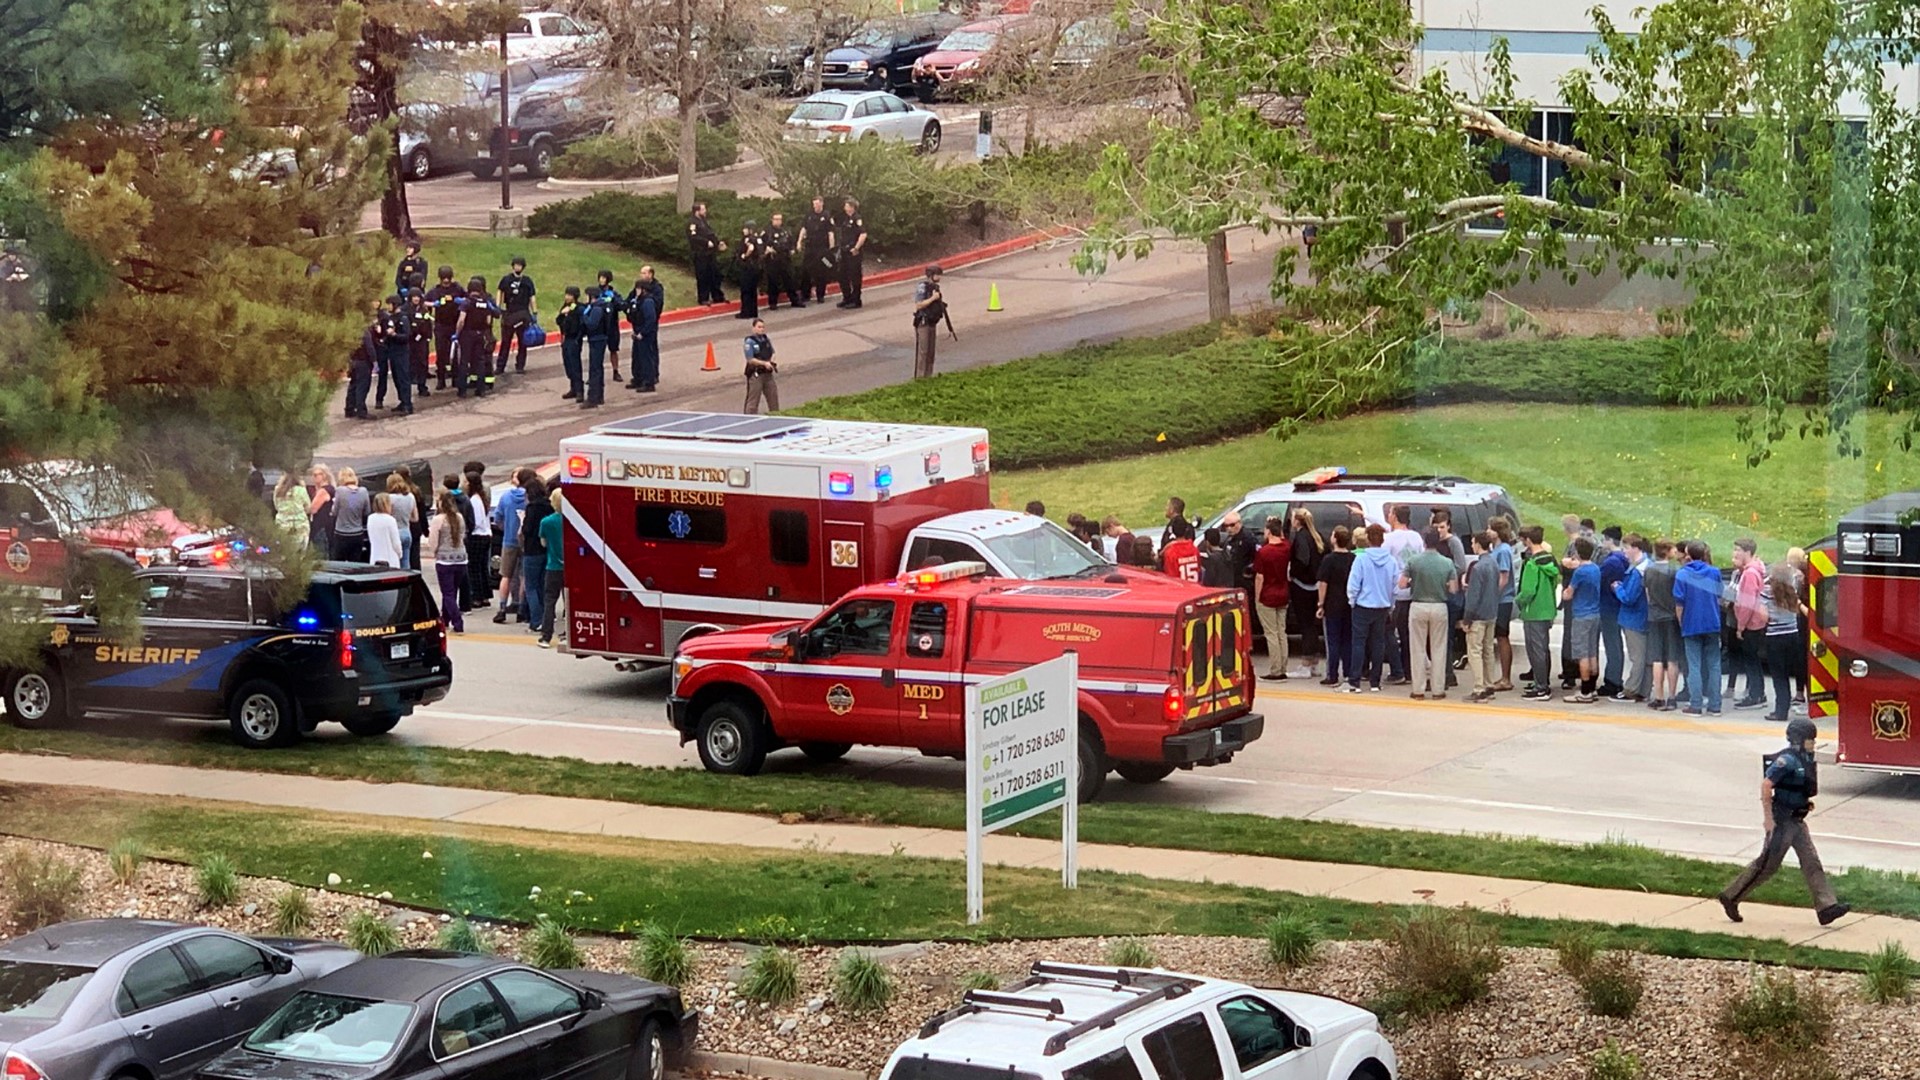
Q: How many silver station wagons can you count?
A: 1